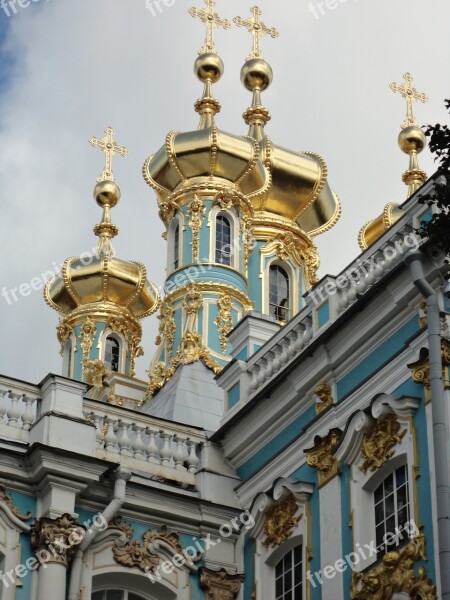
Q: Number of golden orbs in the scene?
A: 4